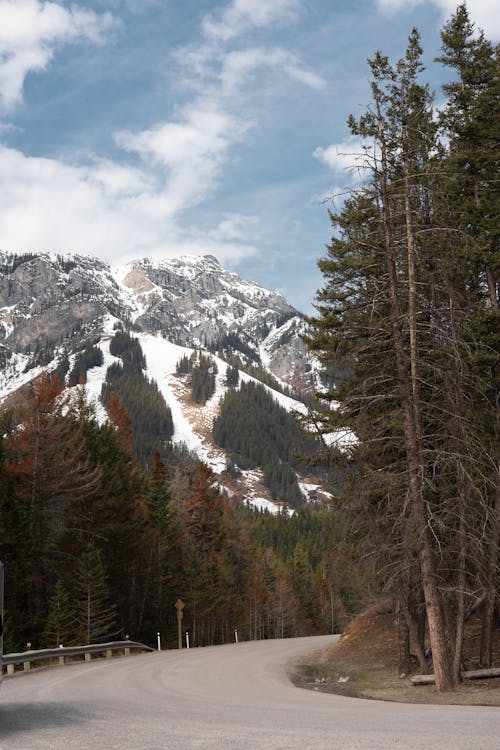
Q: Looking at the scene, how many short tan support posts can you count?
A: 6